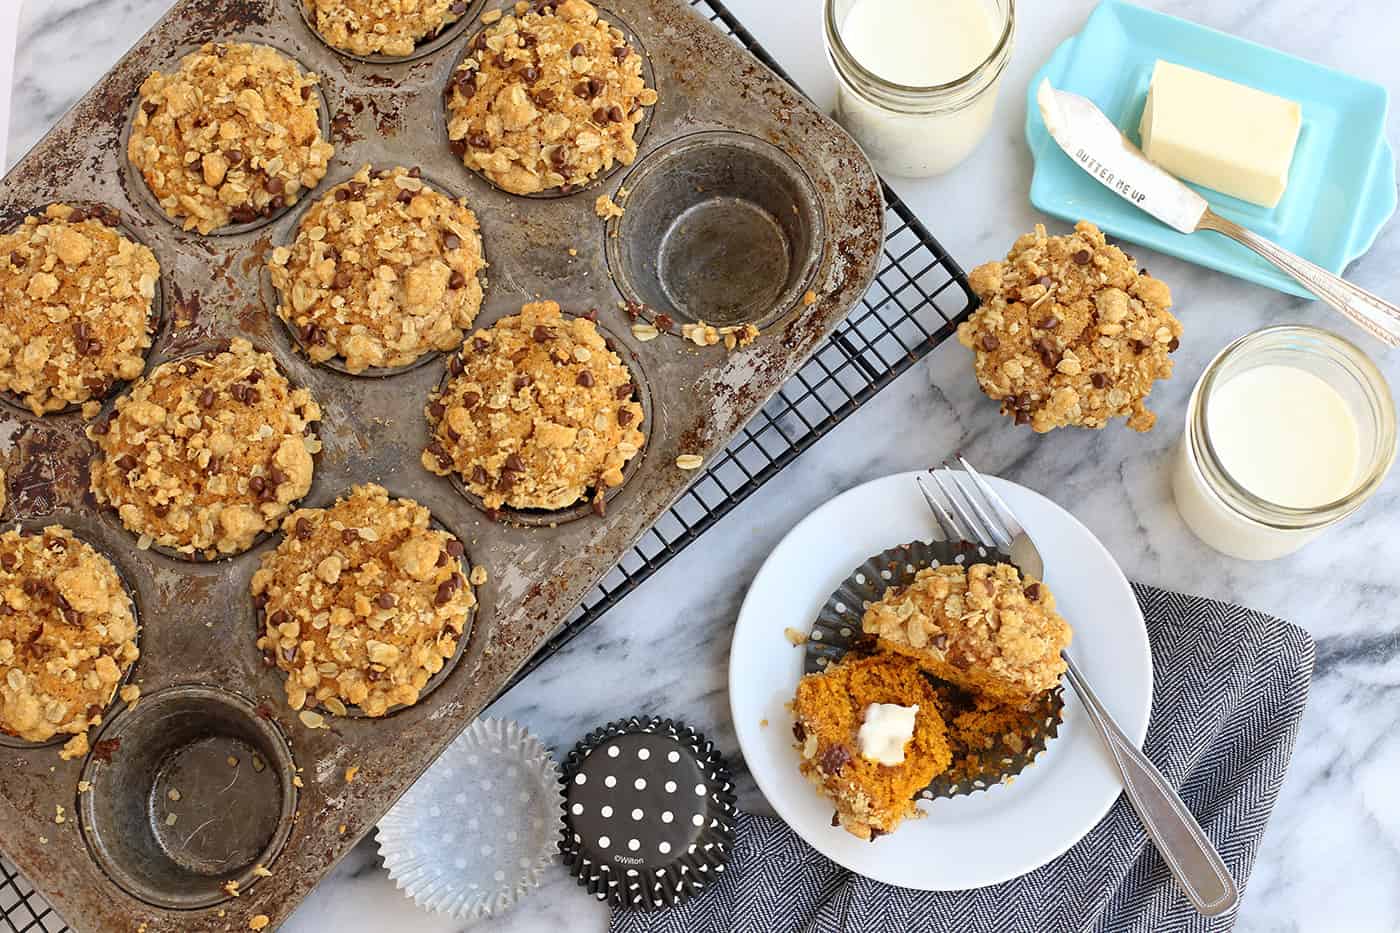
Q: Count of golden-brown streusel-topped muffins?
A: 11